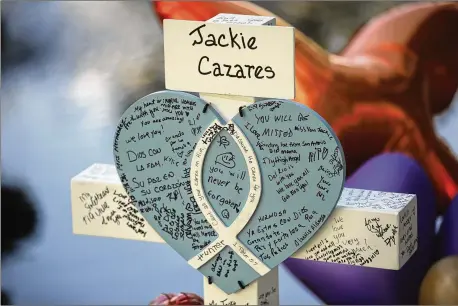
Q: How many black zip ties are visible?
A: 4